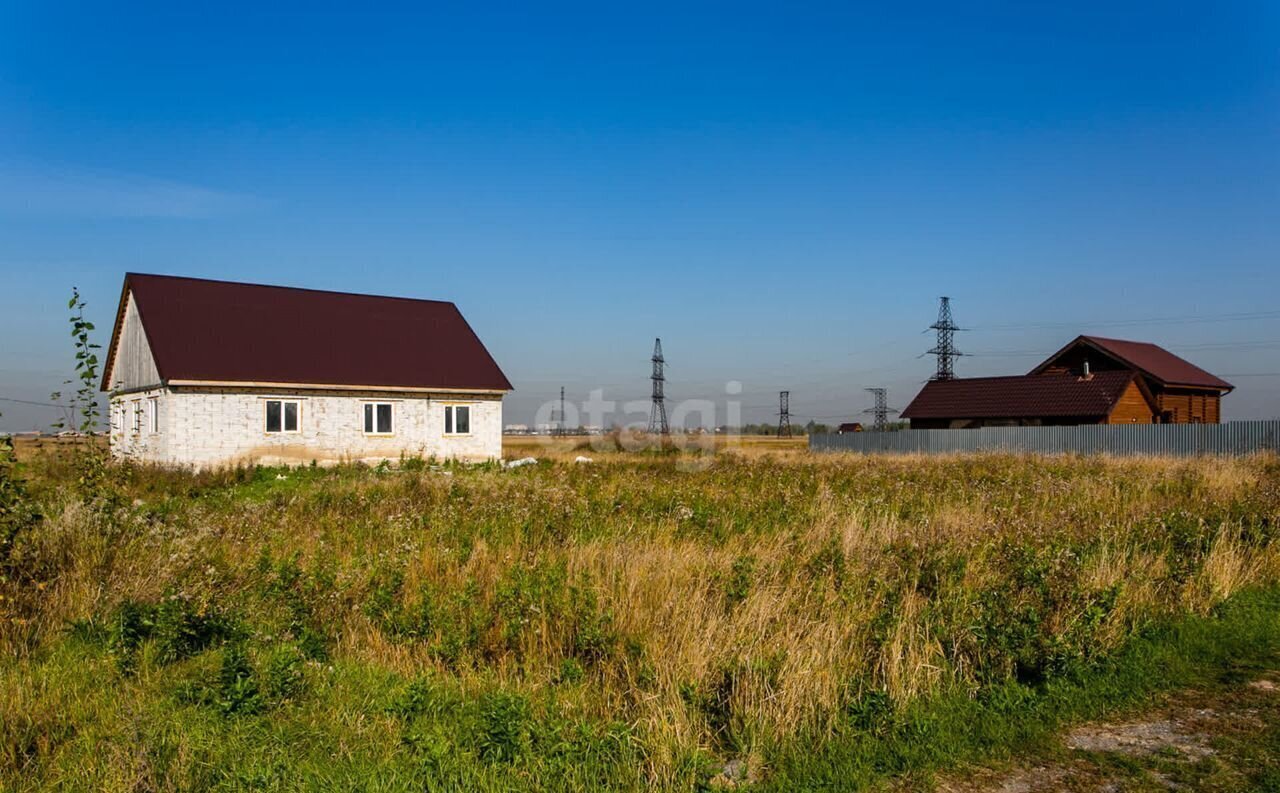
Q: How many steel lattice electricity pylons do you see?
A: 5